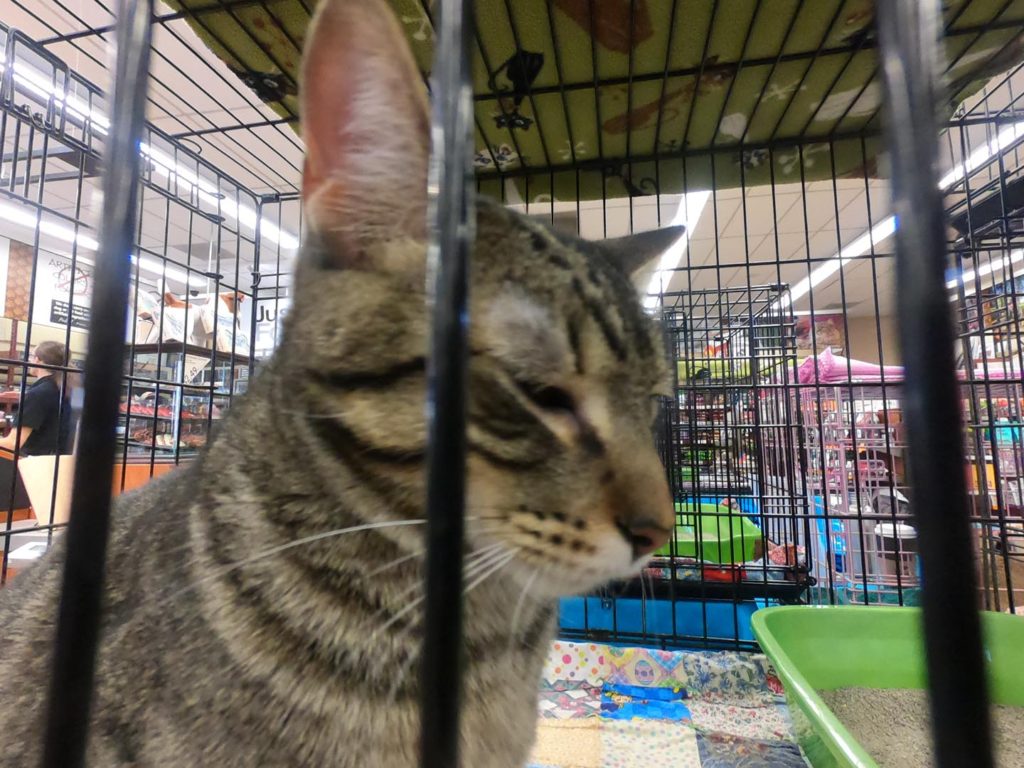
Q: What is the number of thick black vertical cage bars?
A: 3